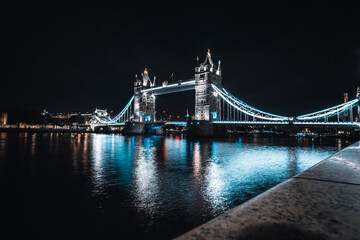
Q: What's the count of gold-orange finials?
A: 2